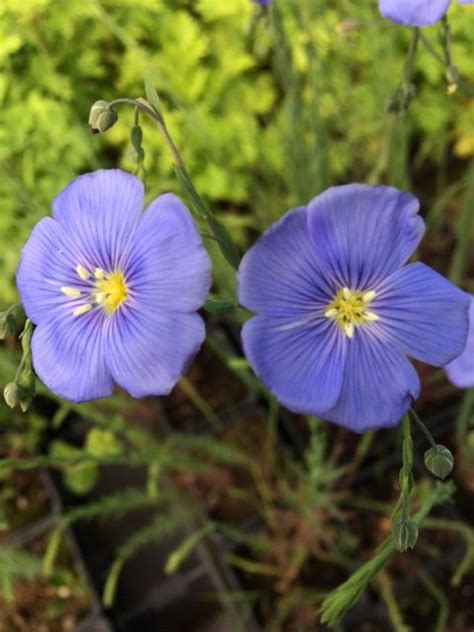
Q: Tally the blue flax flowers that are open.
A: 2